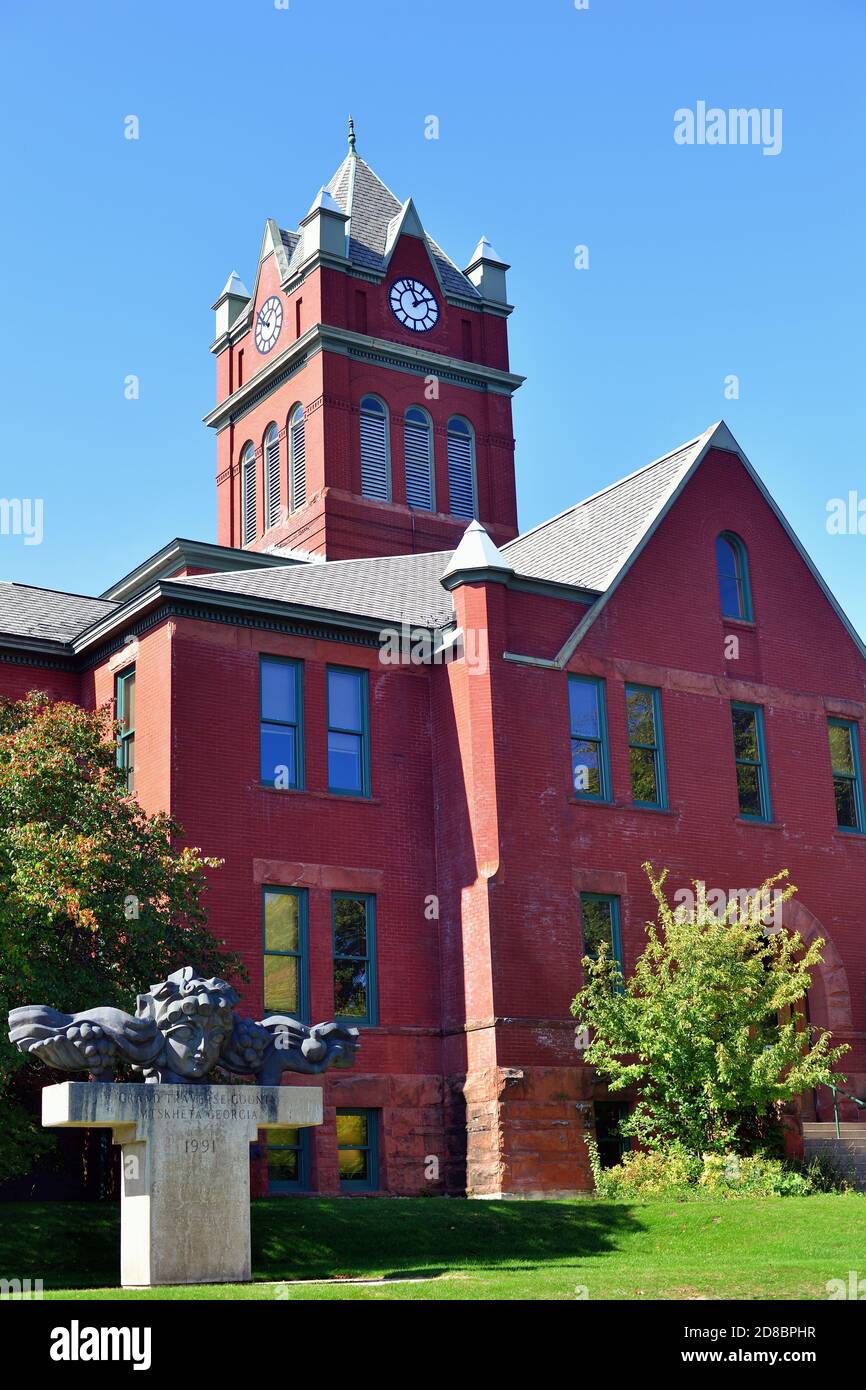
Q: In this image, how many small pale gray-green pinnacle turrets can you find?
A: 3